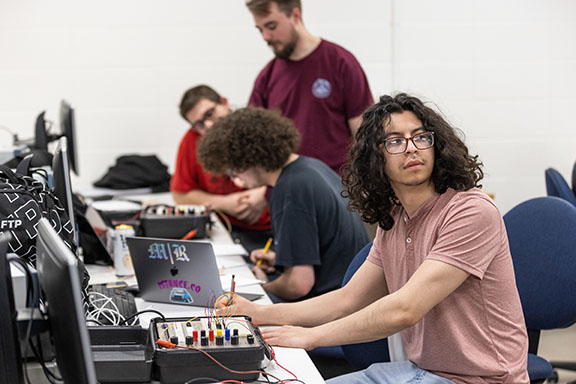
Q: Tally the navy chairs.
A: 3